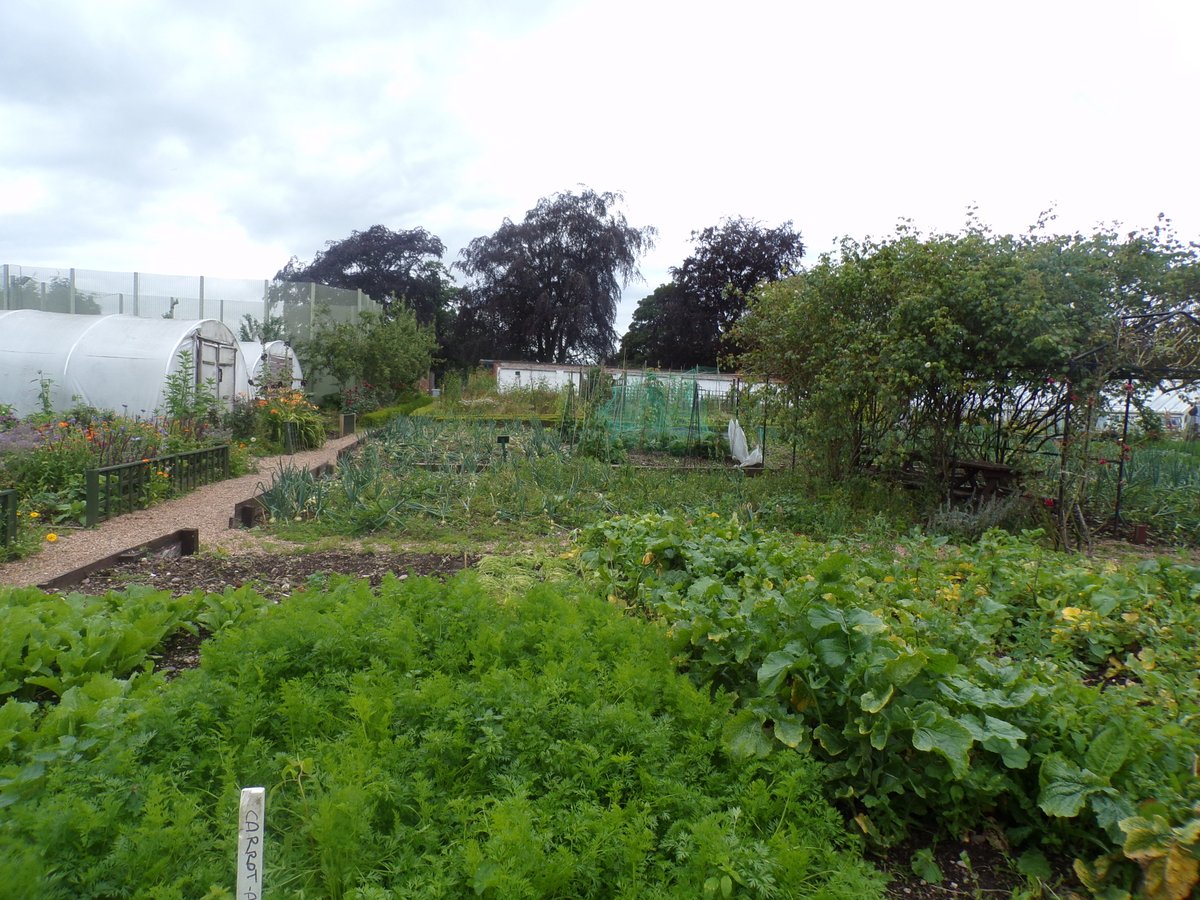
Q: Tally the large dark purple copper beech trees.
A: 3